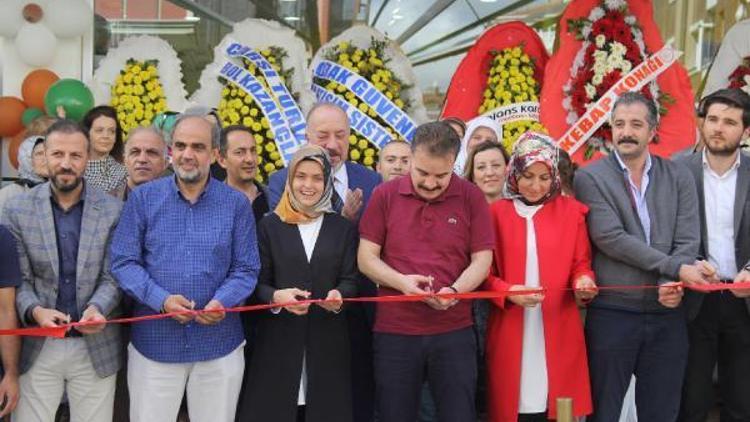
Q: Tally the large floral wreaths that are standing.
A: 6